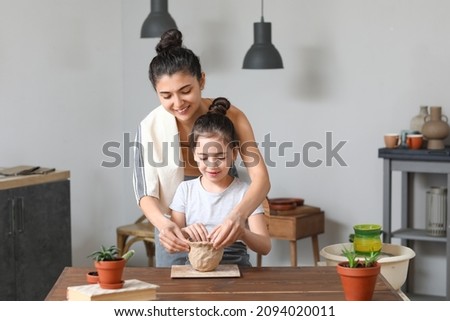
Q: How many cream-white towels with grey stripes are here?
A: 1